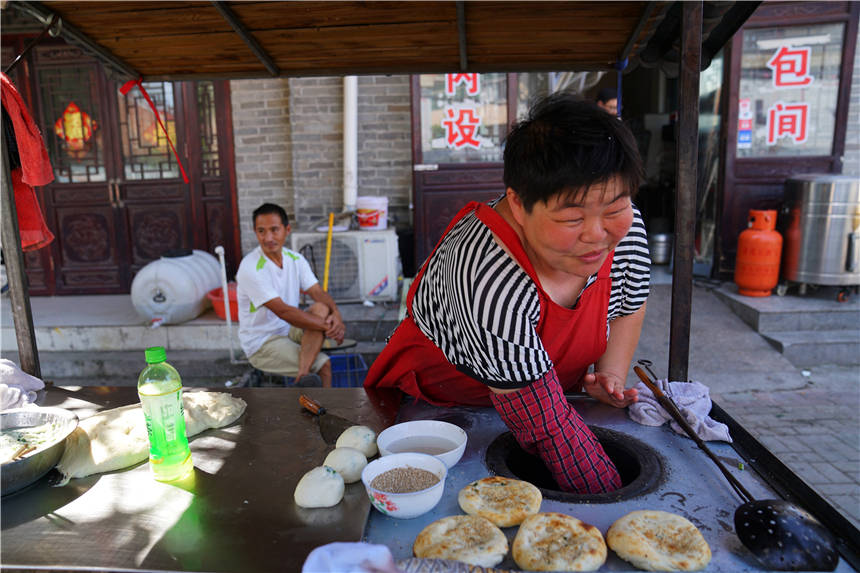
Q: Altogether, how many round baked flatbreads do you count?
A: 4